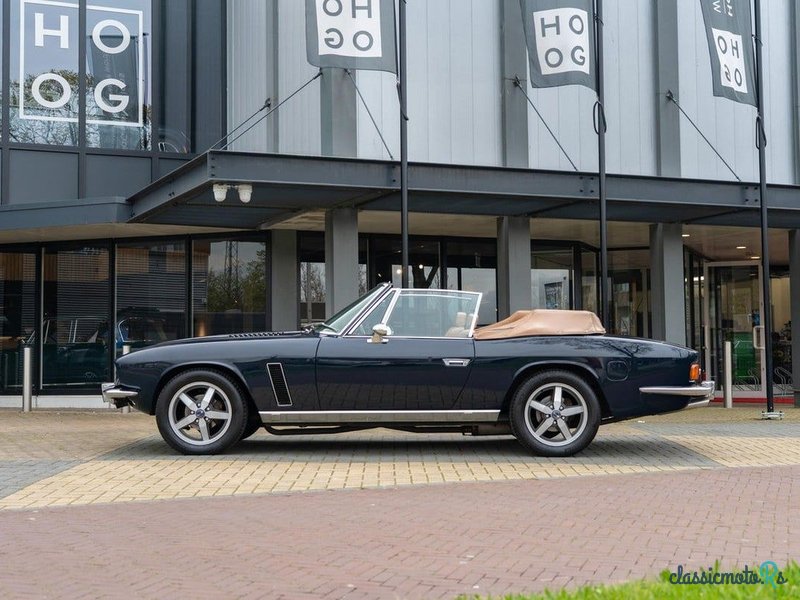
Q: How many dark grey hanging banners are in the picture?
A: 3